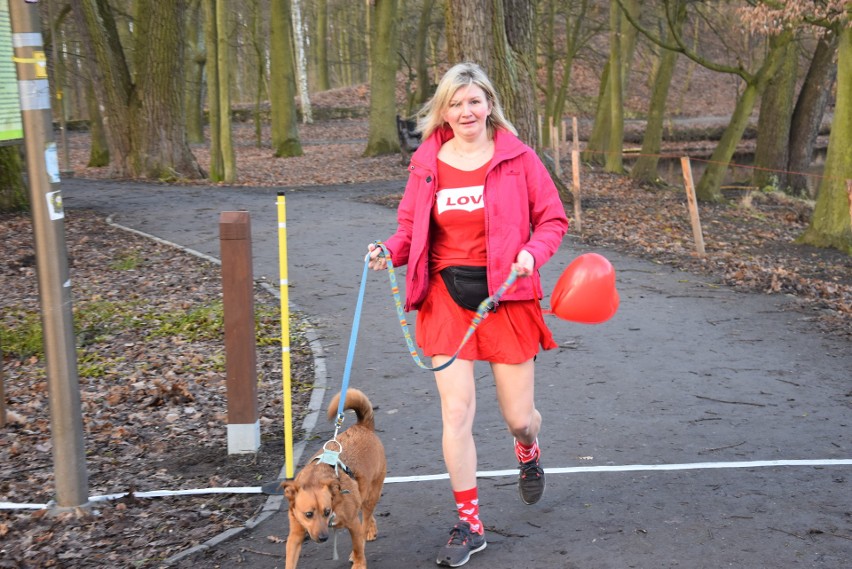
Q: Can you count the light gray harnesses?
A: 1